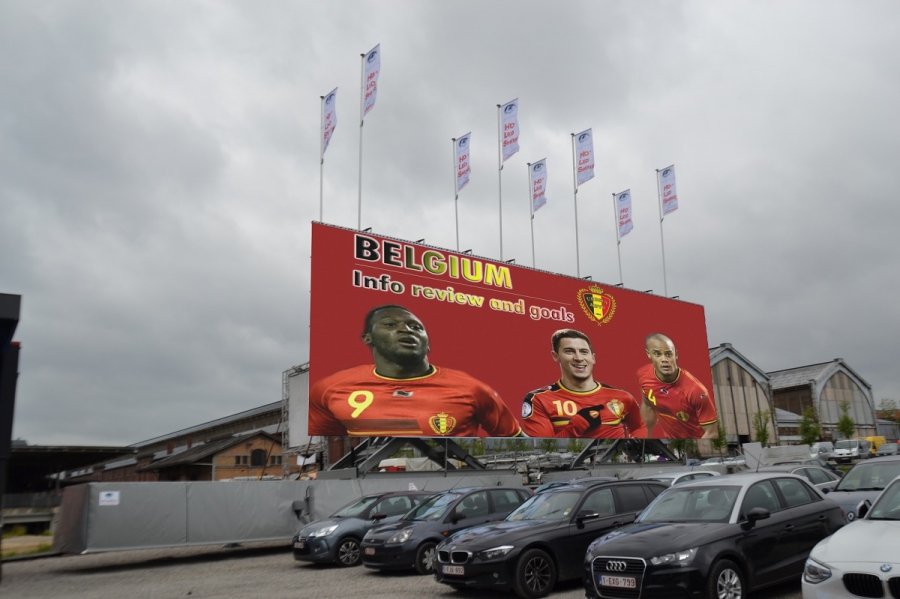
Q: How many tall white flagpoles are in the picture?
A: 8